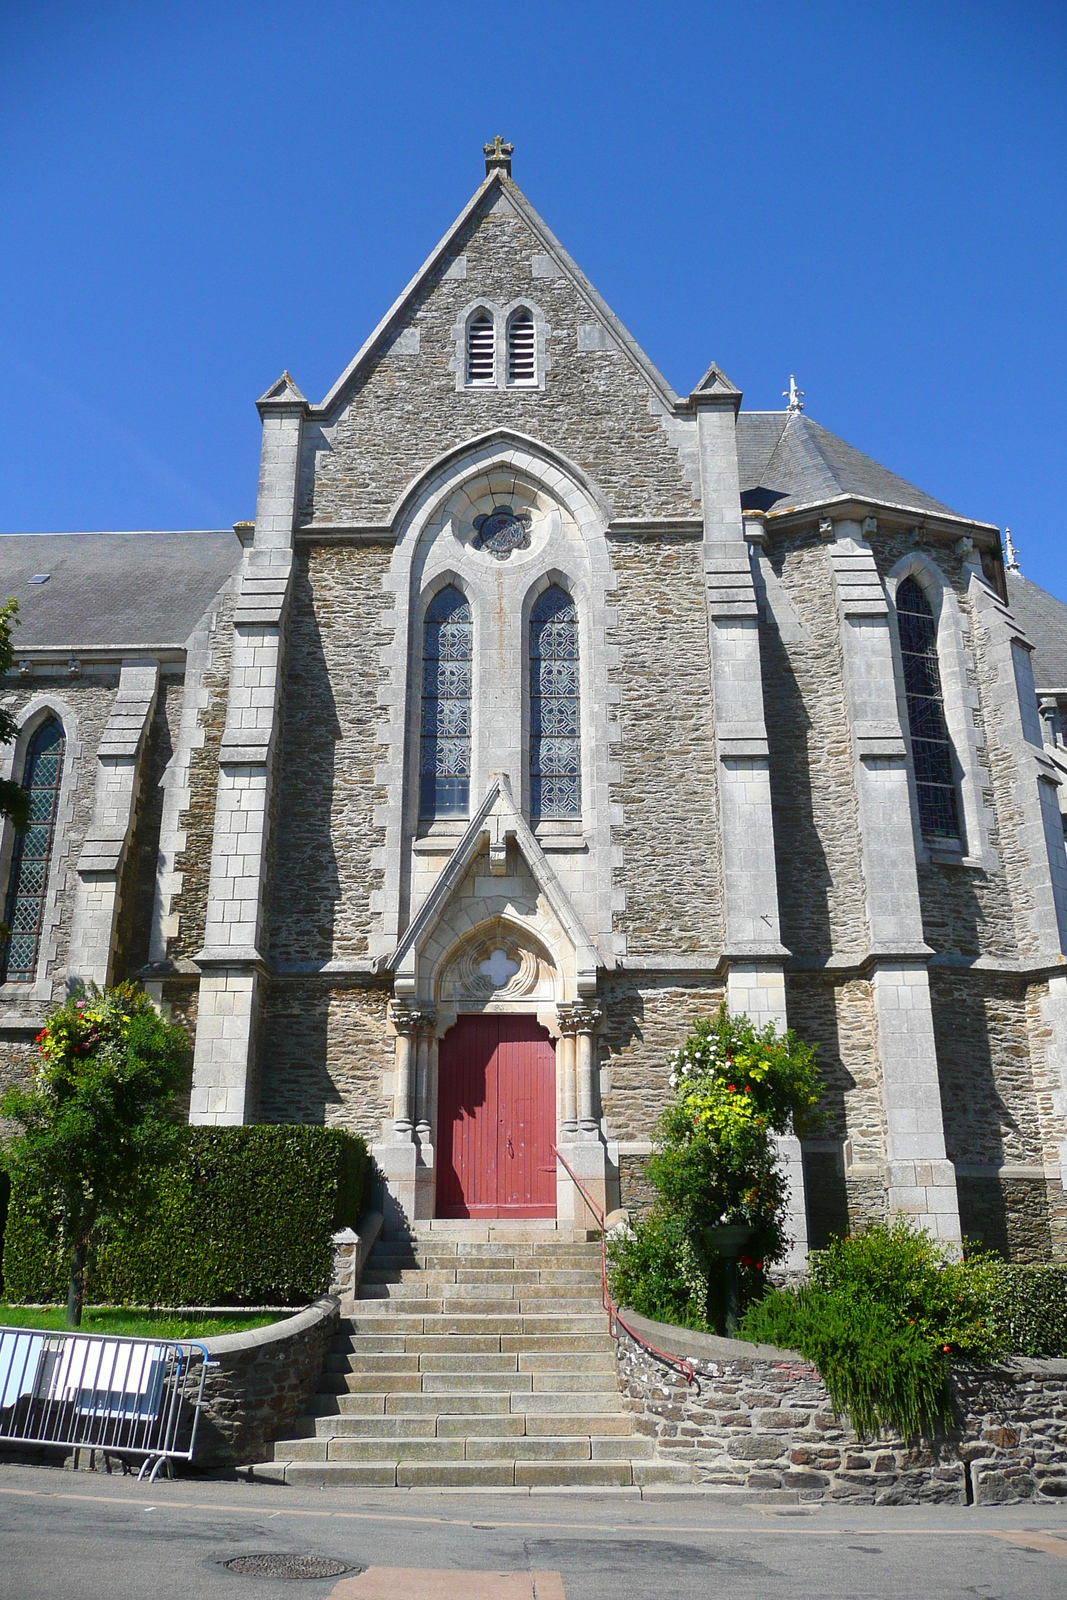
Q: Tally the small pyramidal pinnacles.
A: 2